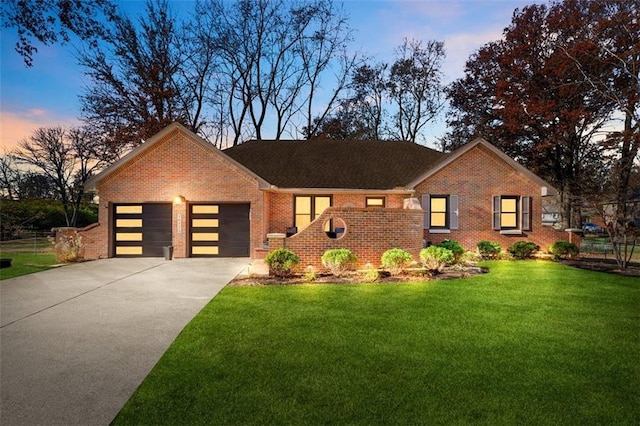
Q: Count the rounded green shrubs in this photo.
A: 8